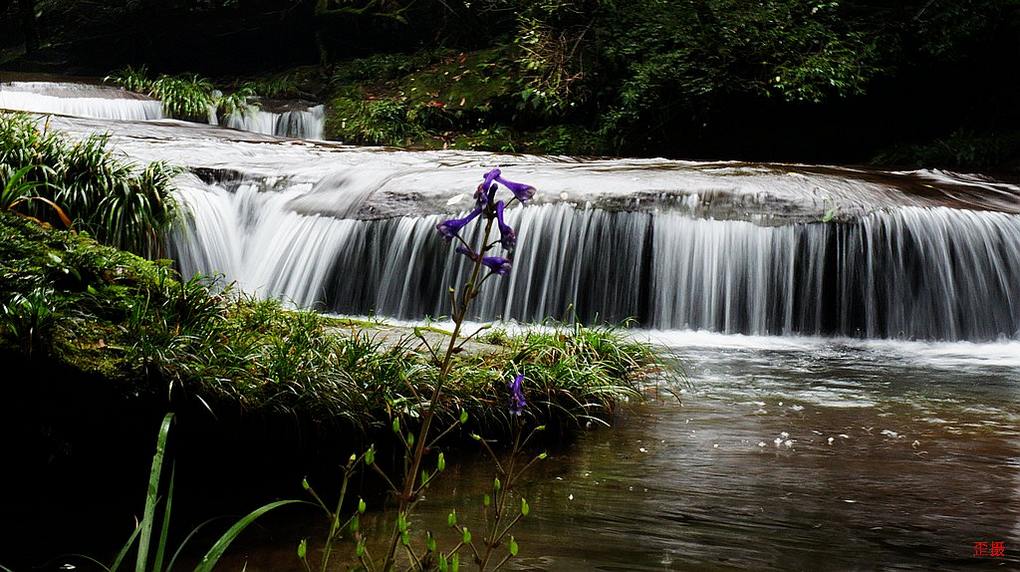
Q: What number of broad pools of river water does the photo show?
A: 1